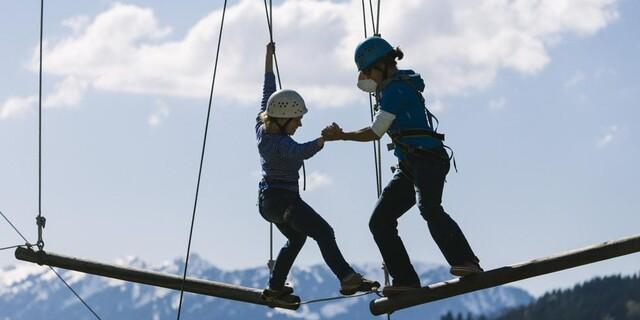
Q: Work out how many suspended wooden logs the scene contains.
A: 2